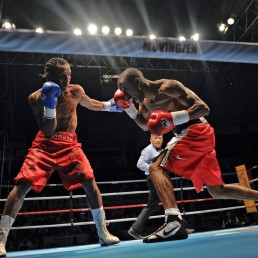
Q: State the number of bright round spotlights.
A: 12